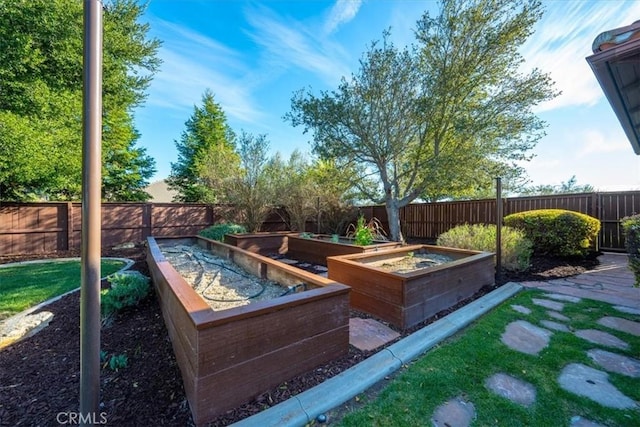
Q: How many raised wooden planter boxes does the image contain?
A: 4